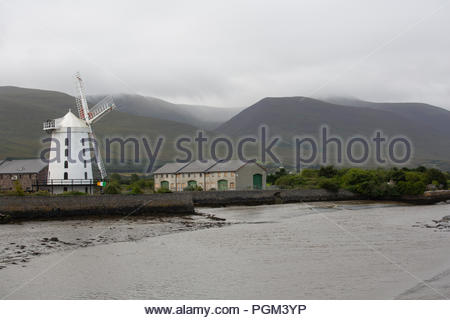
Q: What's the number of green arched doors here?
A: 4